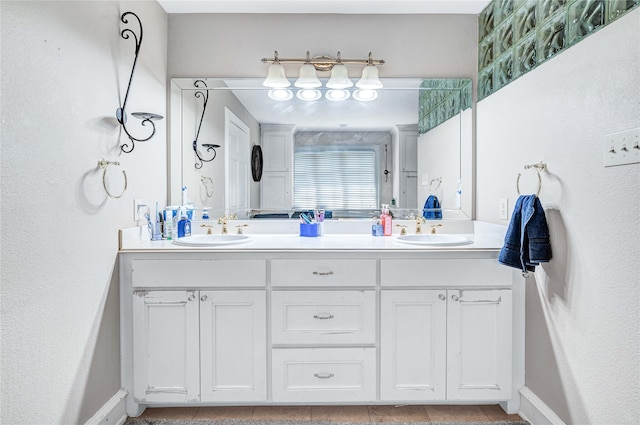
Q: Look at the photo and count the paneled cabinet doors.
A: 4